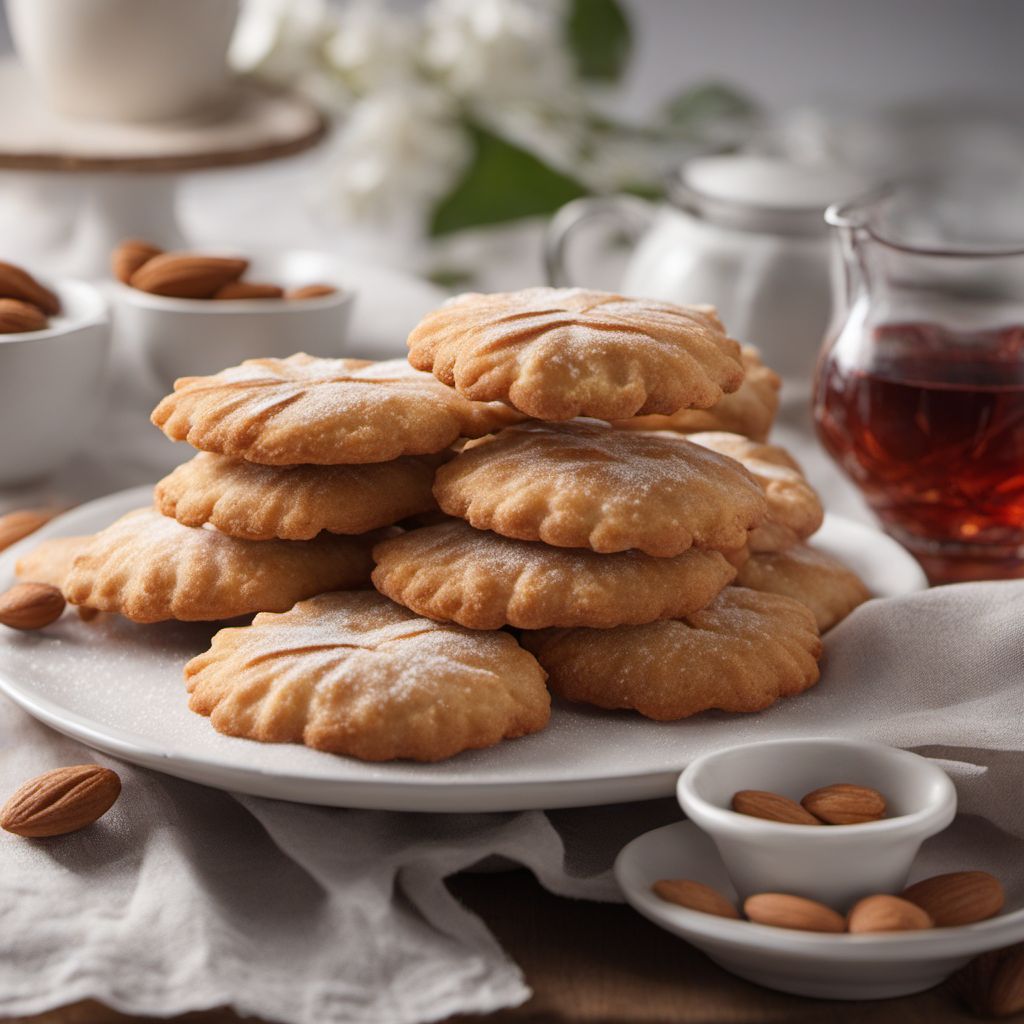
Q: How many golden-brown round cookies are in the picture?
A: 12